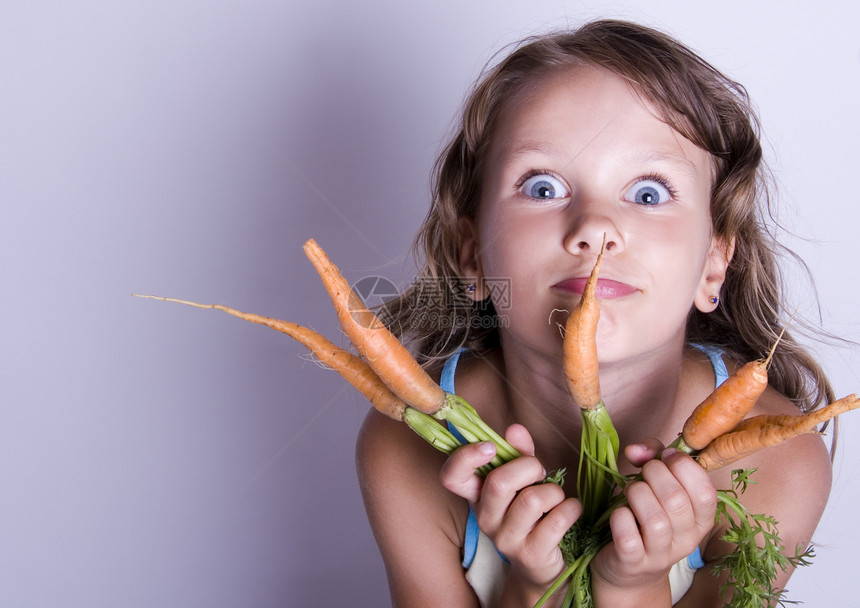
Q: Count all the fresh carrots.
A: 5